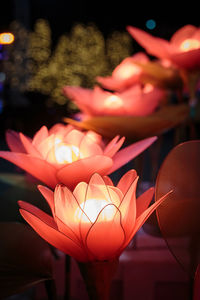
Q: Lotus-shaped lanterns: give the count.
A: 5